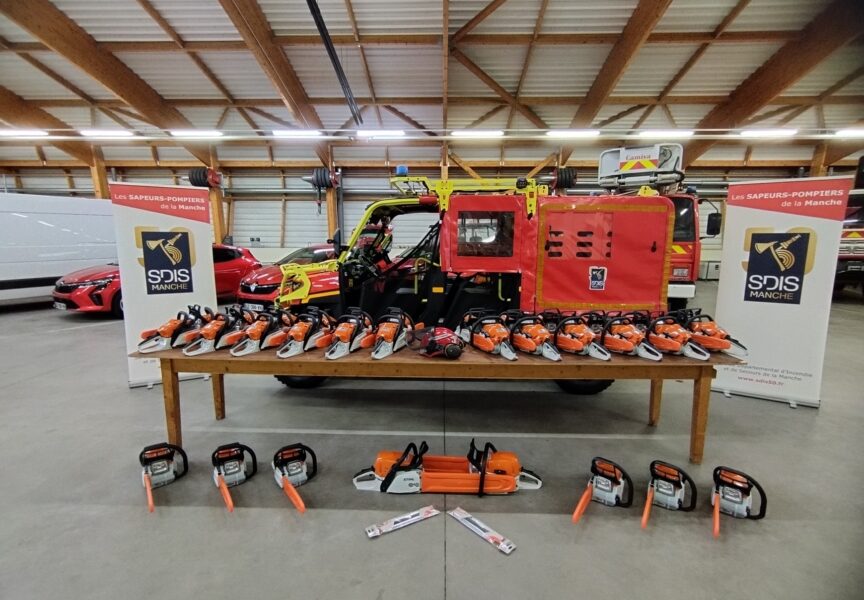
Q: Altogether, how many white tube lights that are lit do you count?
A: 10